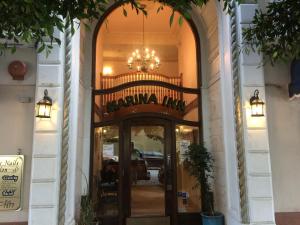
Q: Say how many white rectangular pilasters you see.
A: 2